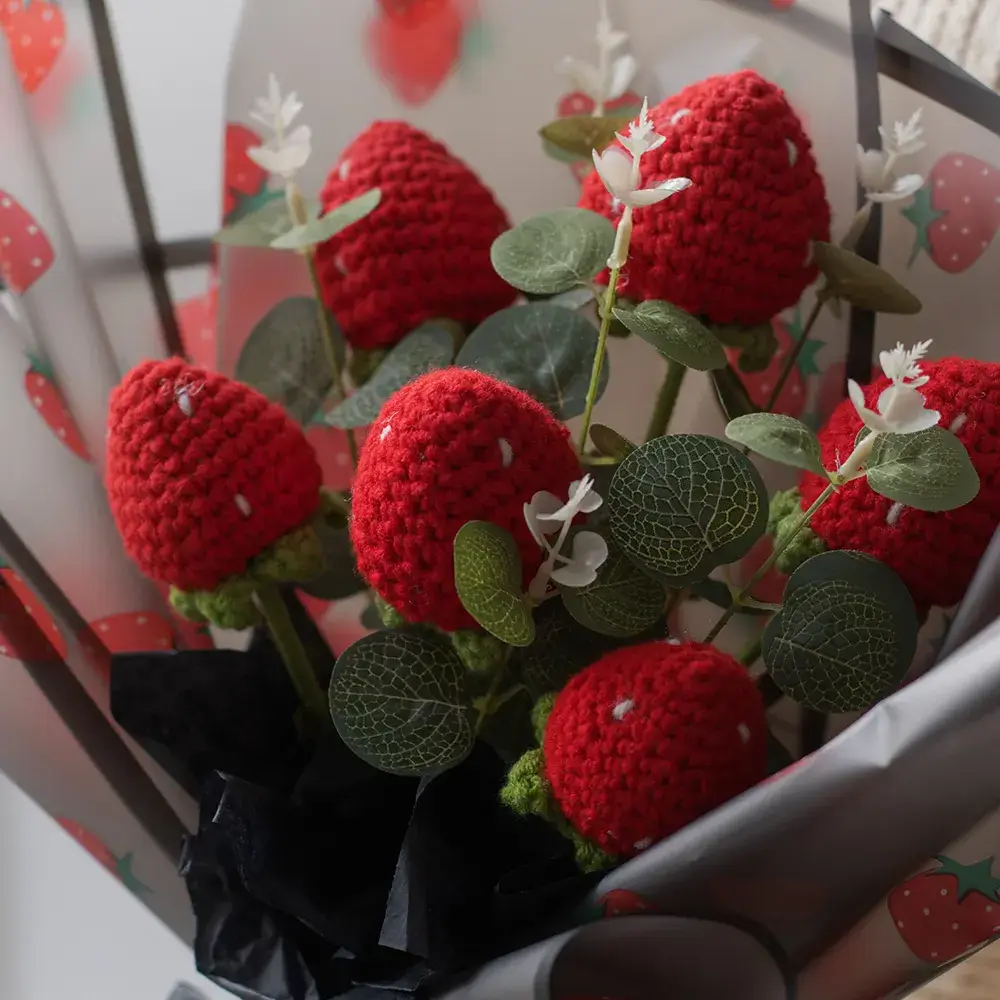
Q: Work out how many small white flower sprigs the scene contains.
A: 6